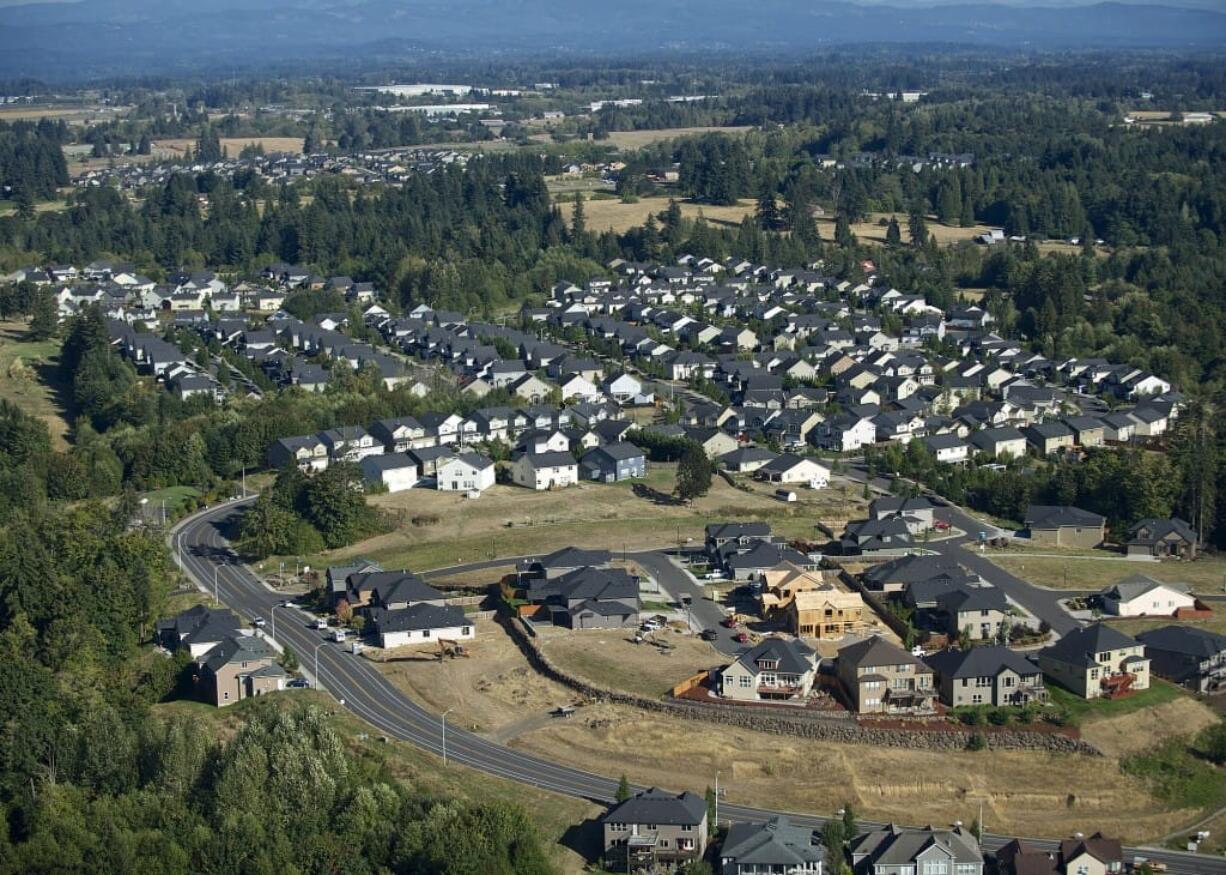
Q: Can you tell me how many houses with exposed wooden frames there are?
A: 2